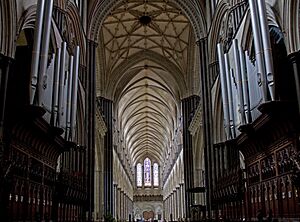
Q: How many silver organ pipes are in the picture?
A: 12